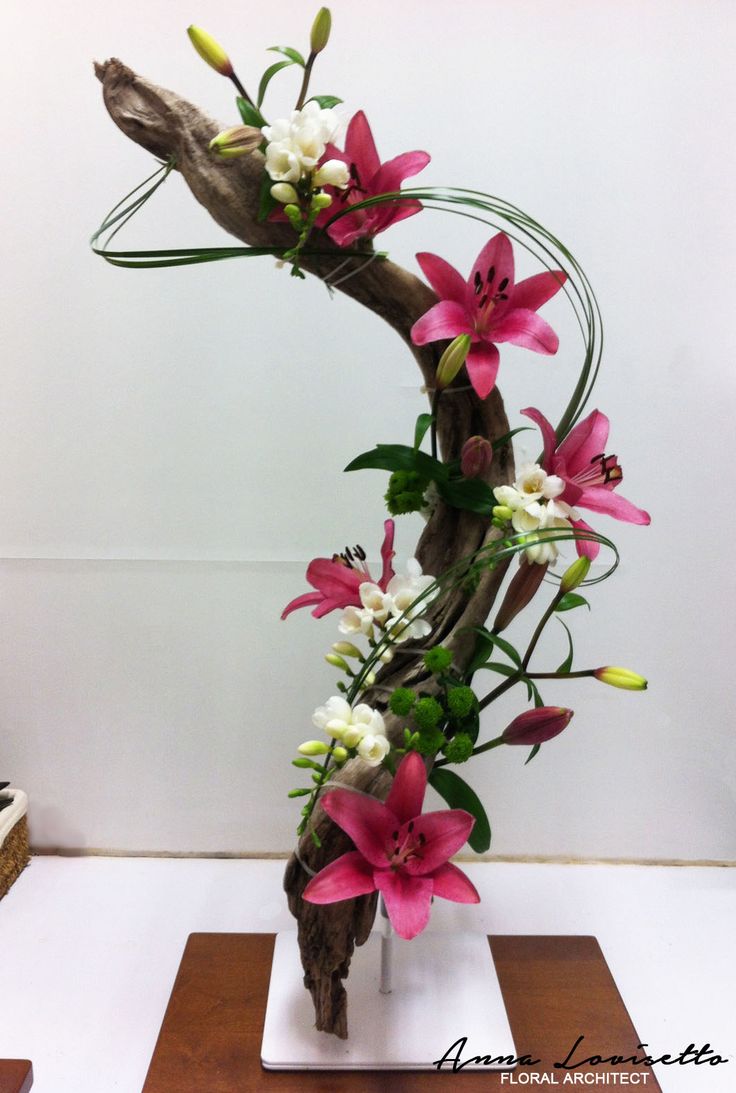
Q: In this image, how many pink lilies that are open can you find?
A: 5